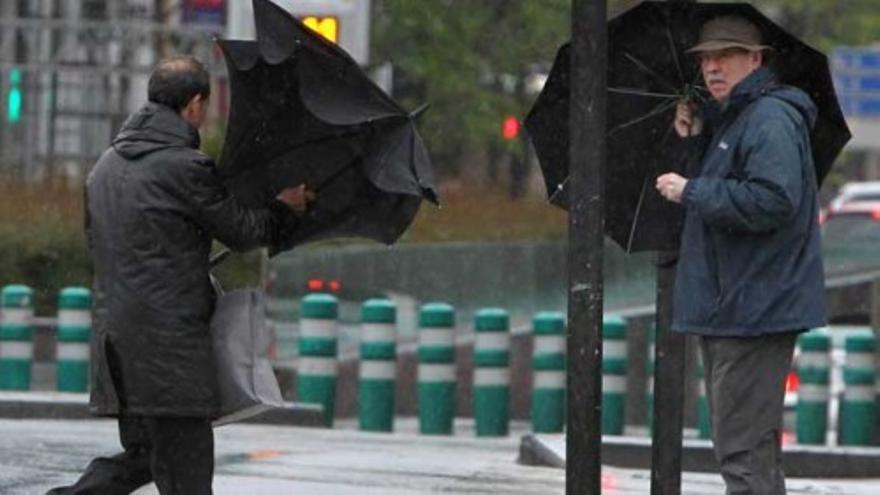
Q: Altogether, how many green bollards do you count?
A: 12